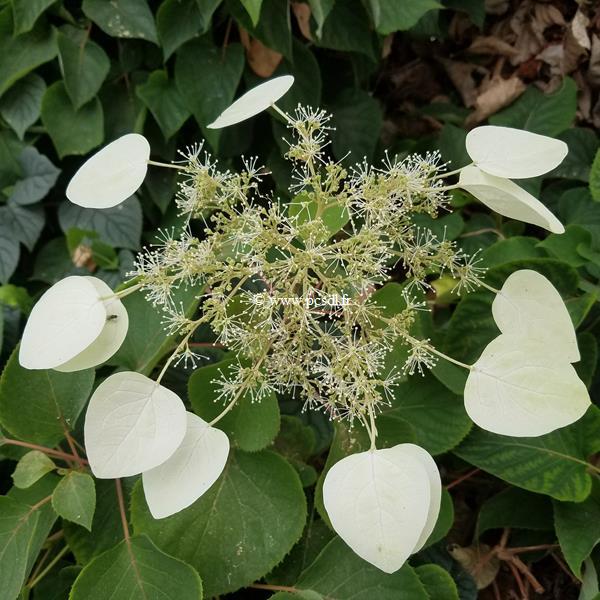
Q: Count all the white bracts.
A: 12